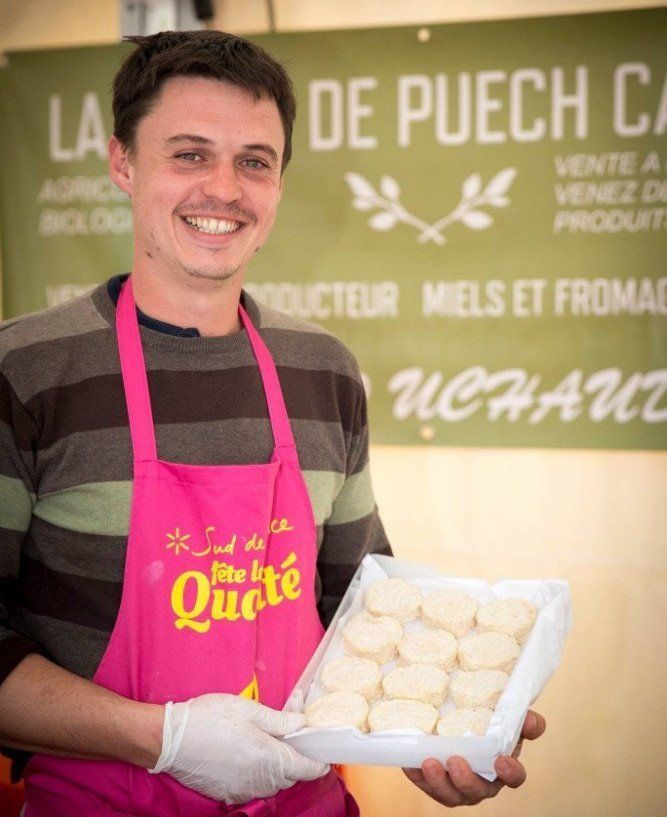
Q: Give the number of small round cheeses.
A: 12